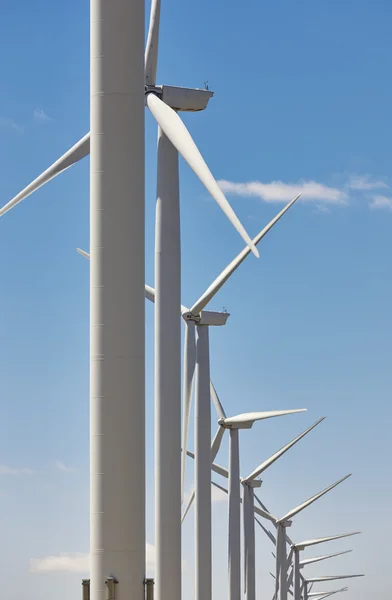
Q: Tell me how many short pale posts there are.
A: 3